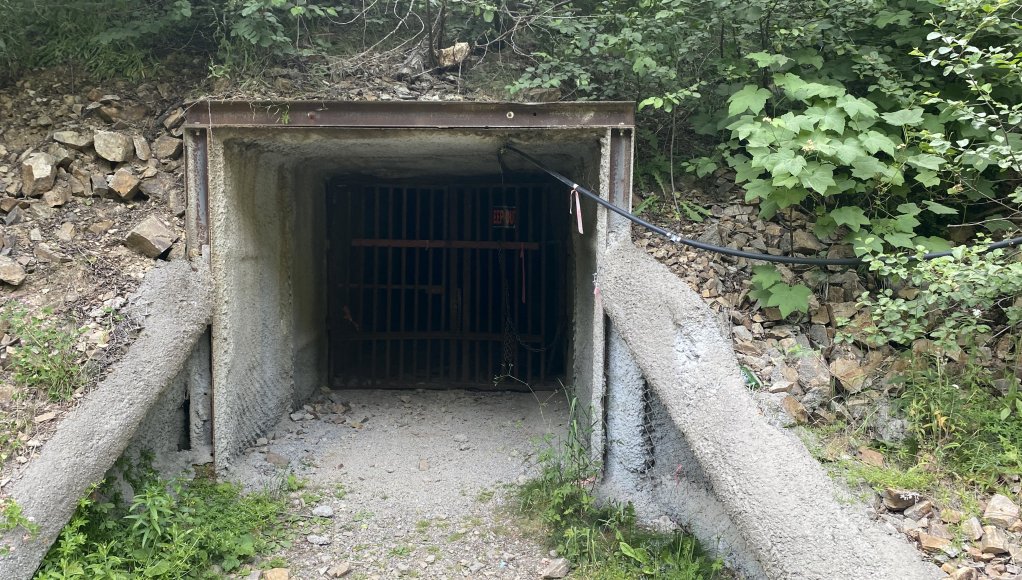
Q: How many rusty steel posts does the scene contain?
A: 2